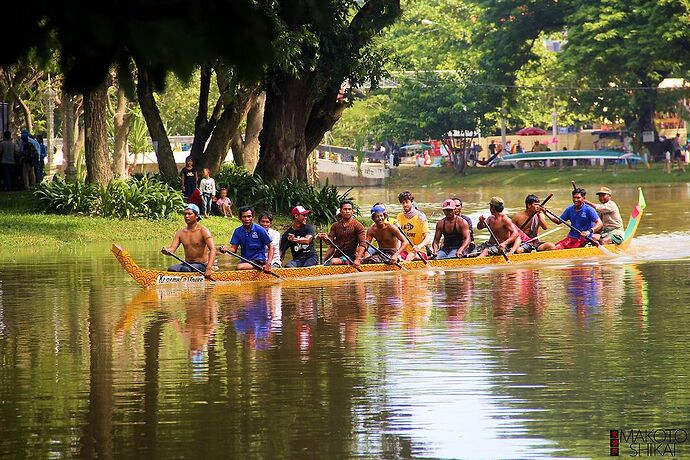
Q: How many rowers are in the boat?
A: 13